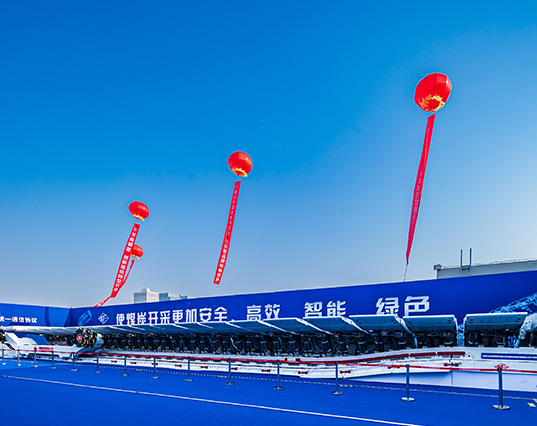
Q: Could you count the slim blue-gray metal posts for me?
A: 14